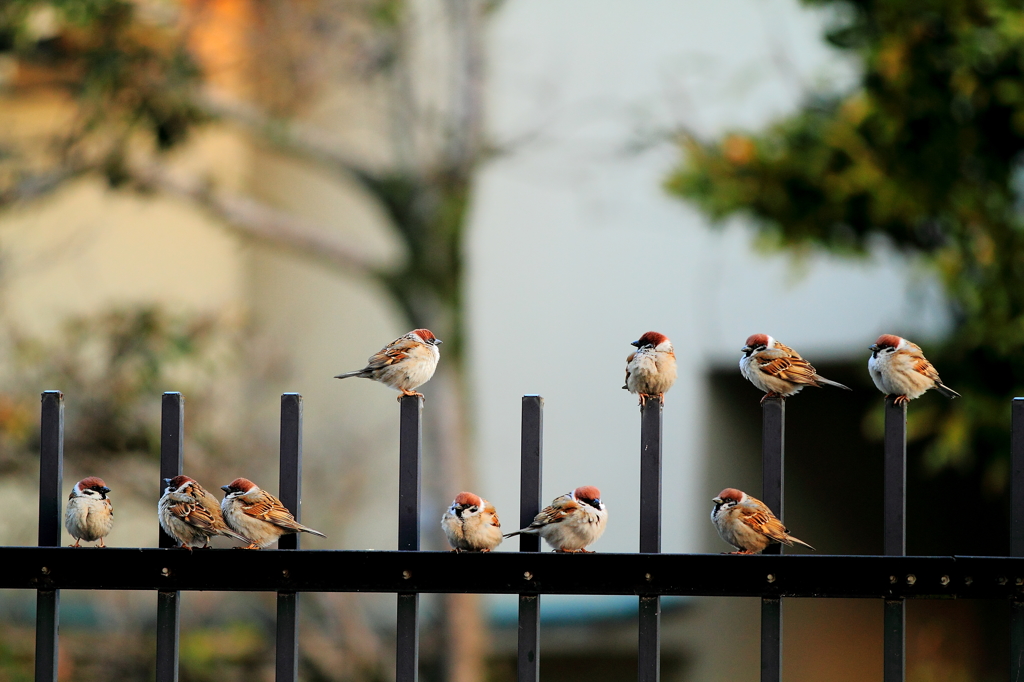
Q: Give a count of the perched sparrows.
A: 10